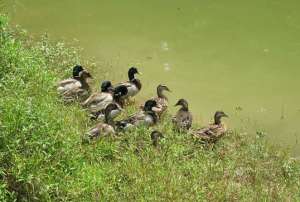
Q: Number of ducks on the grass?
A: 11